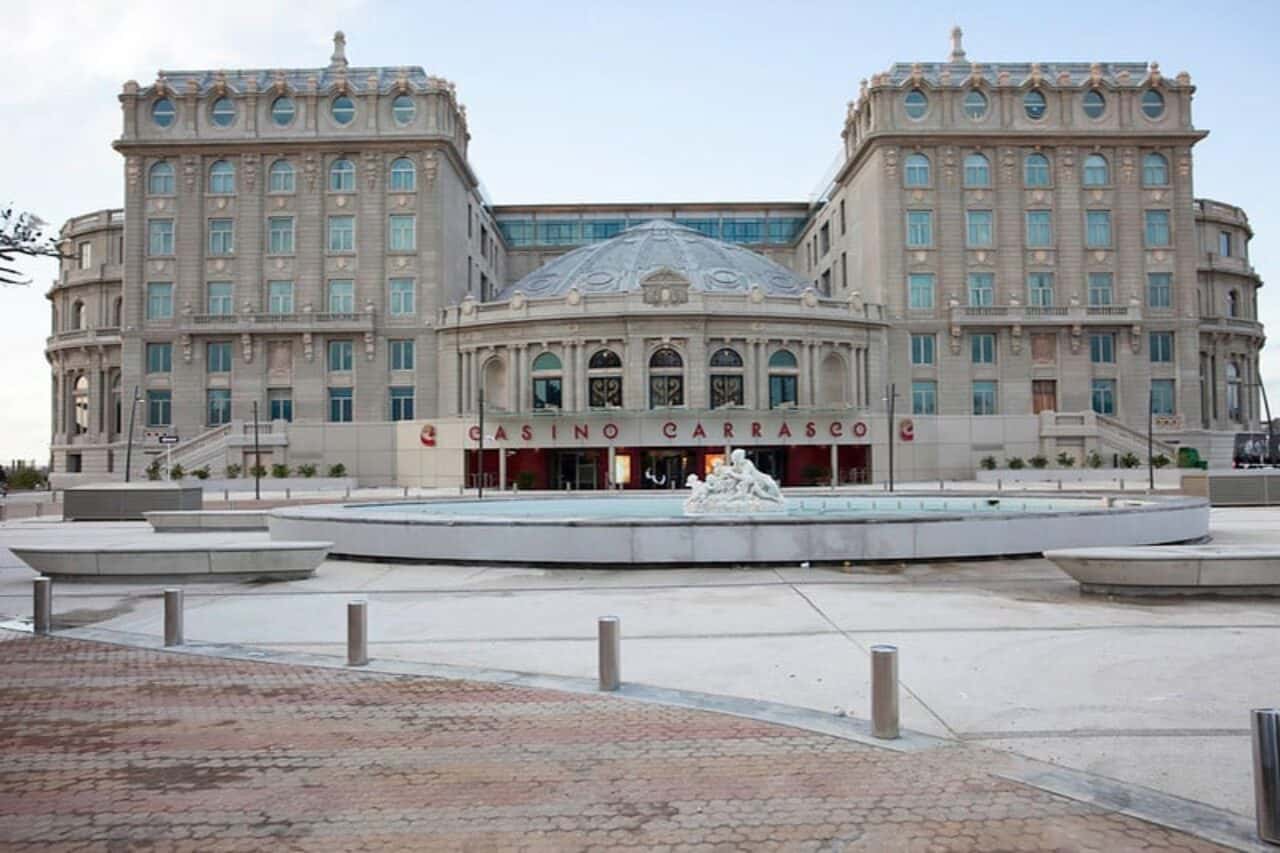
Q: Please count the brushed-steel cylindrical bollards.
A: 6